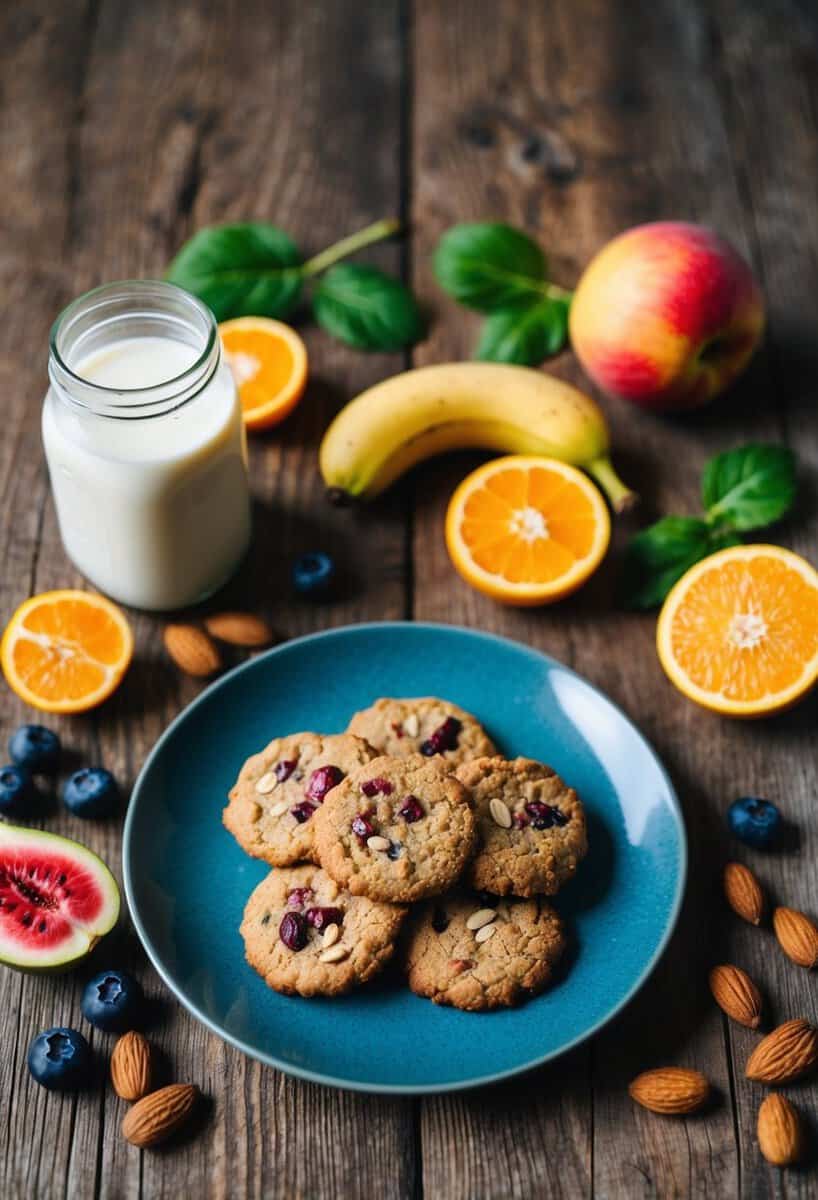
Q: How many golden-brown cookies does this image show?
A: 6